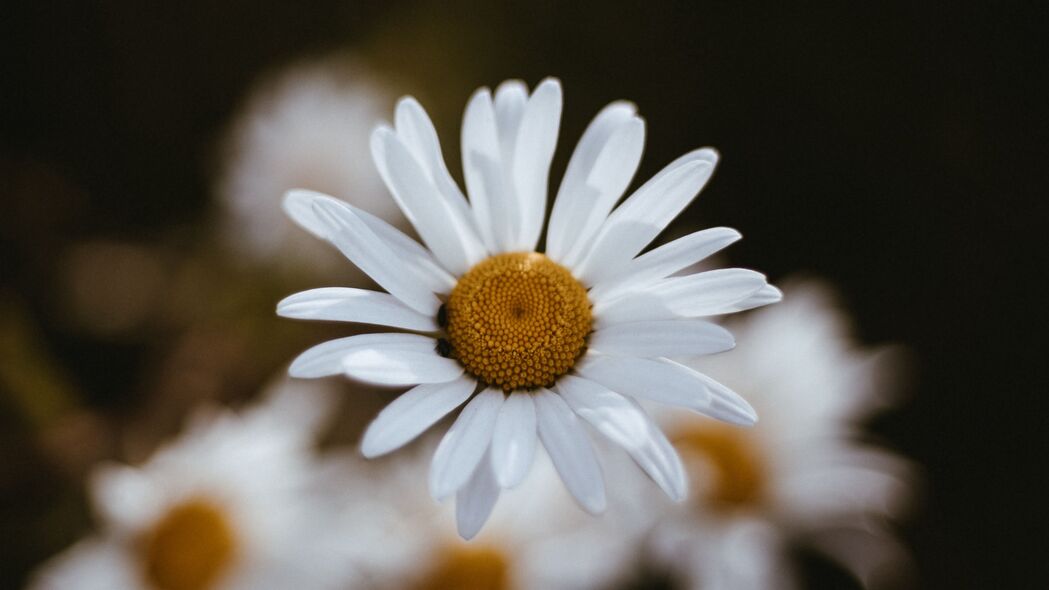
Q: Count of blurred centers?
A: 3